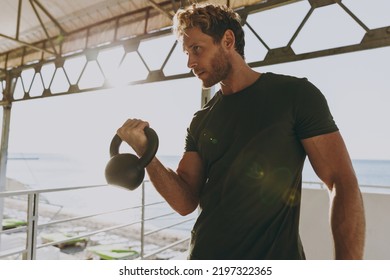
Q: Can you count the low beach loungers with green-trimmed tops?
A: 3